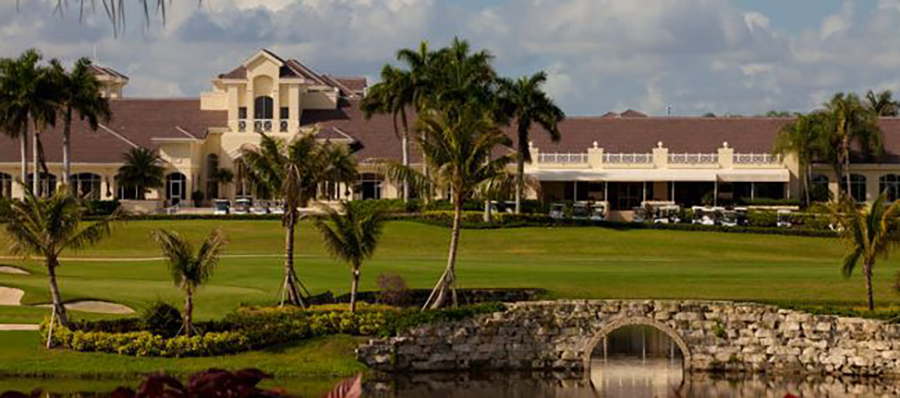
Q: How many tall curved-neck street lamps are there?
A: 0